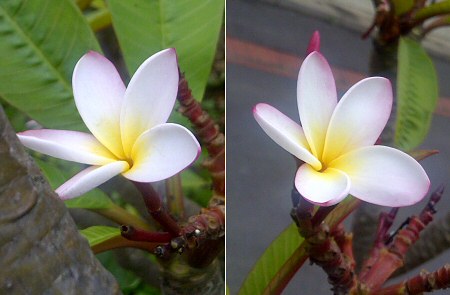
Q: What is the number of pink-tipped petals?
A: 10